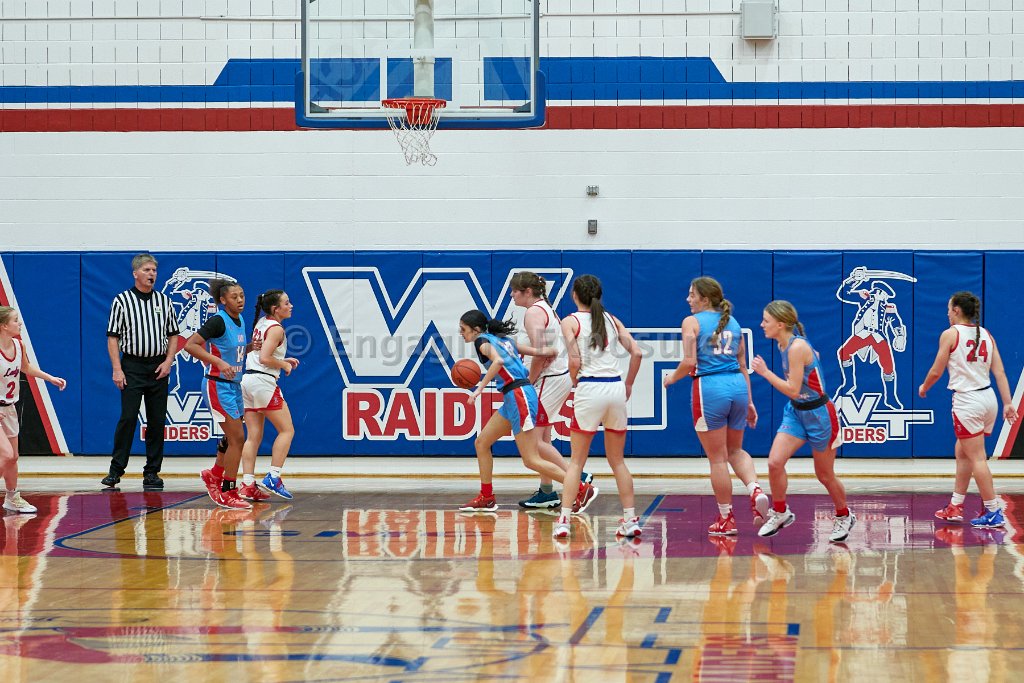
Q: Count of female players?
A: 9